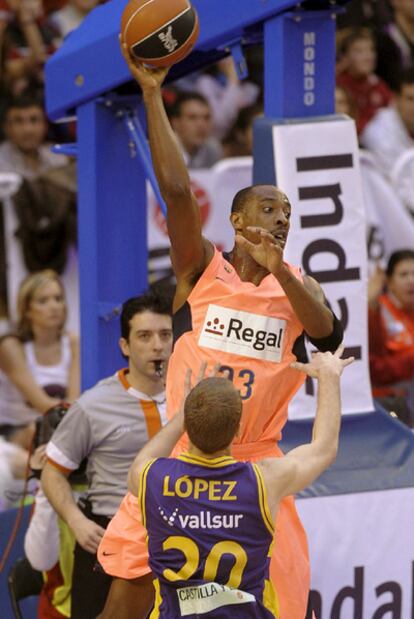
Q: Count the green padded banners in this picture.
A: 0